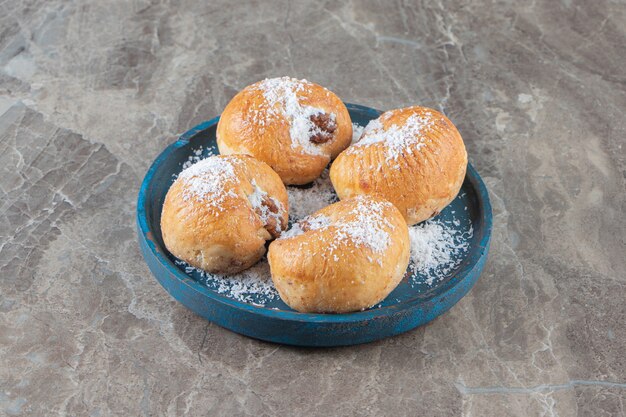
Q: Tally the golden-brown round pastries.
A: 4